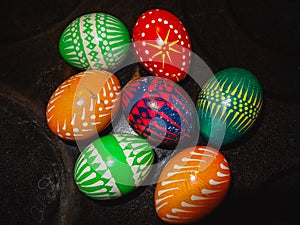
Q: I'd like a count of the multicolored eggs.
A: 7